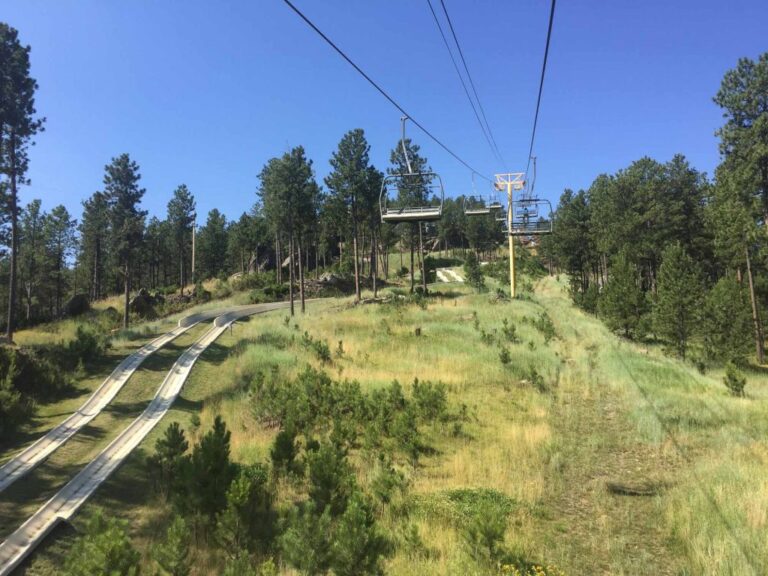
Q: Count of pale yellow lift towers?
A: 1